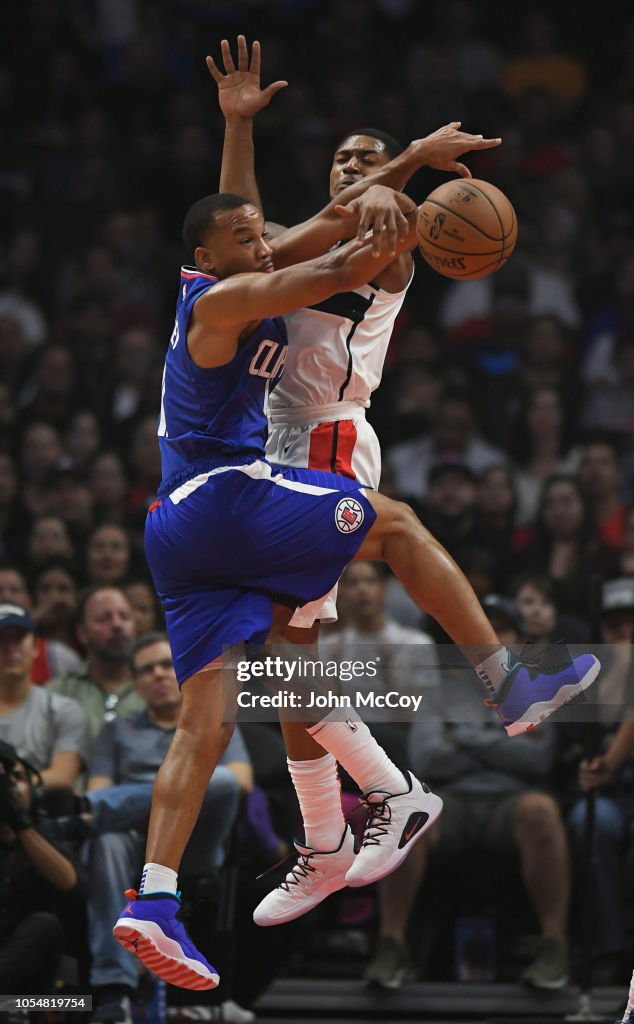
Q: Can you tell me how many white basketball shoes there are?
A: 2